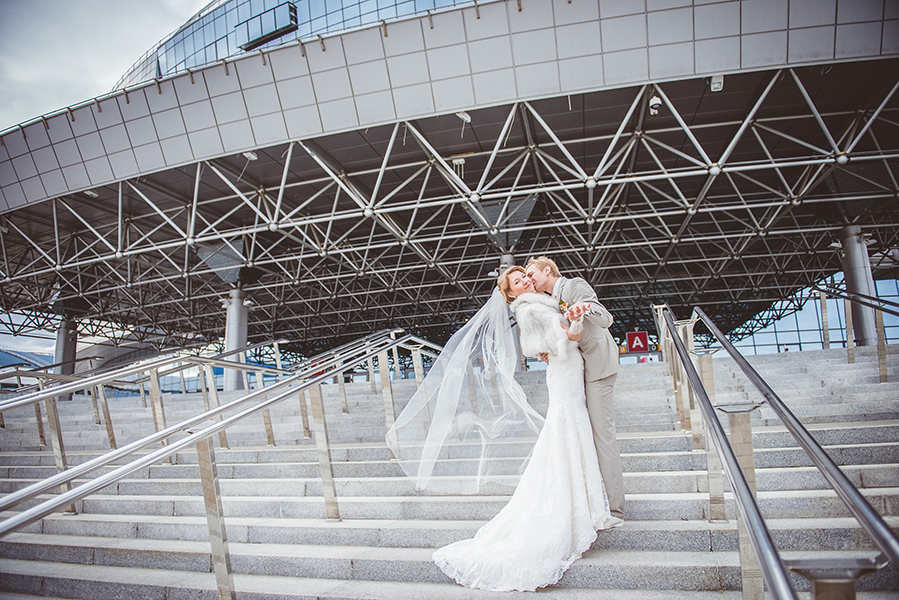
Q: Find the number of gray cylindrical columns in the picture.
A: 4